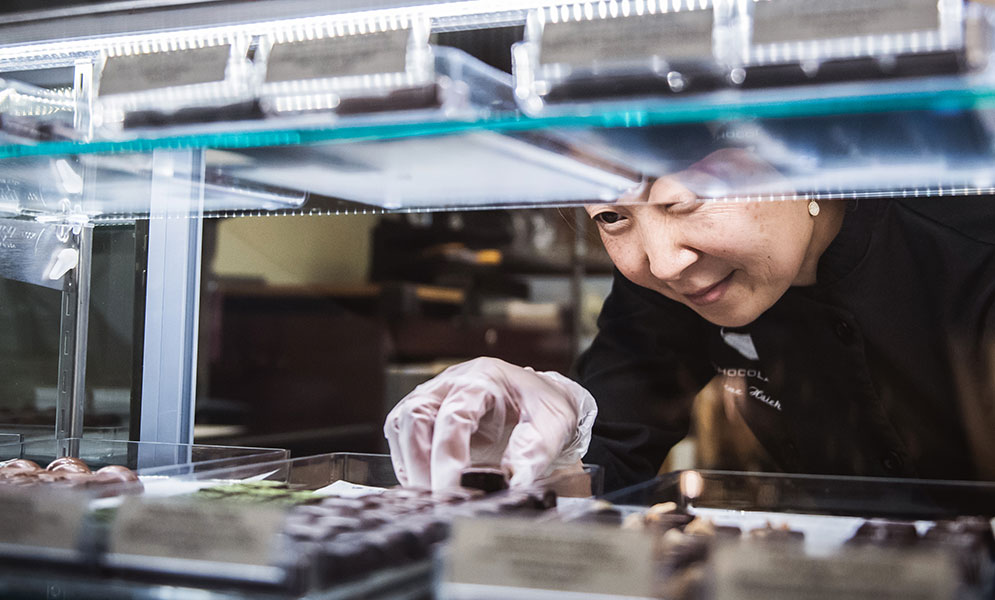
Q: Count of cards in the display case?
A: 8